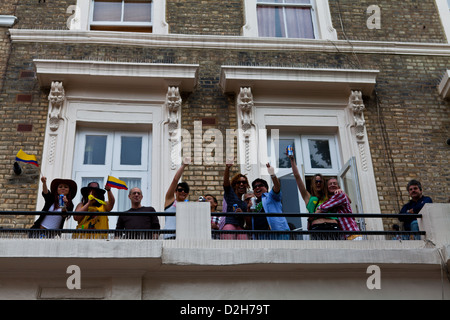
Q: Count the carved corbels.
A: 4